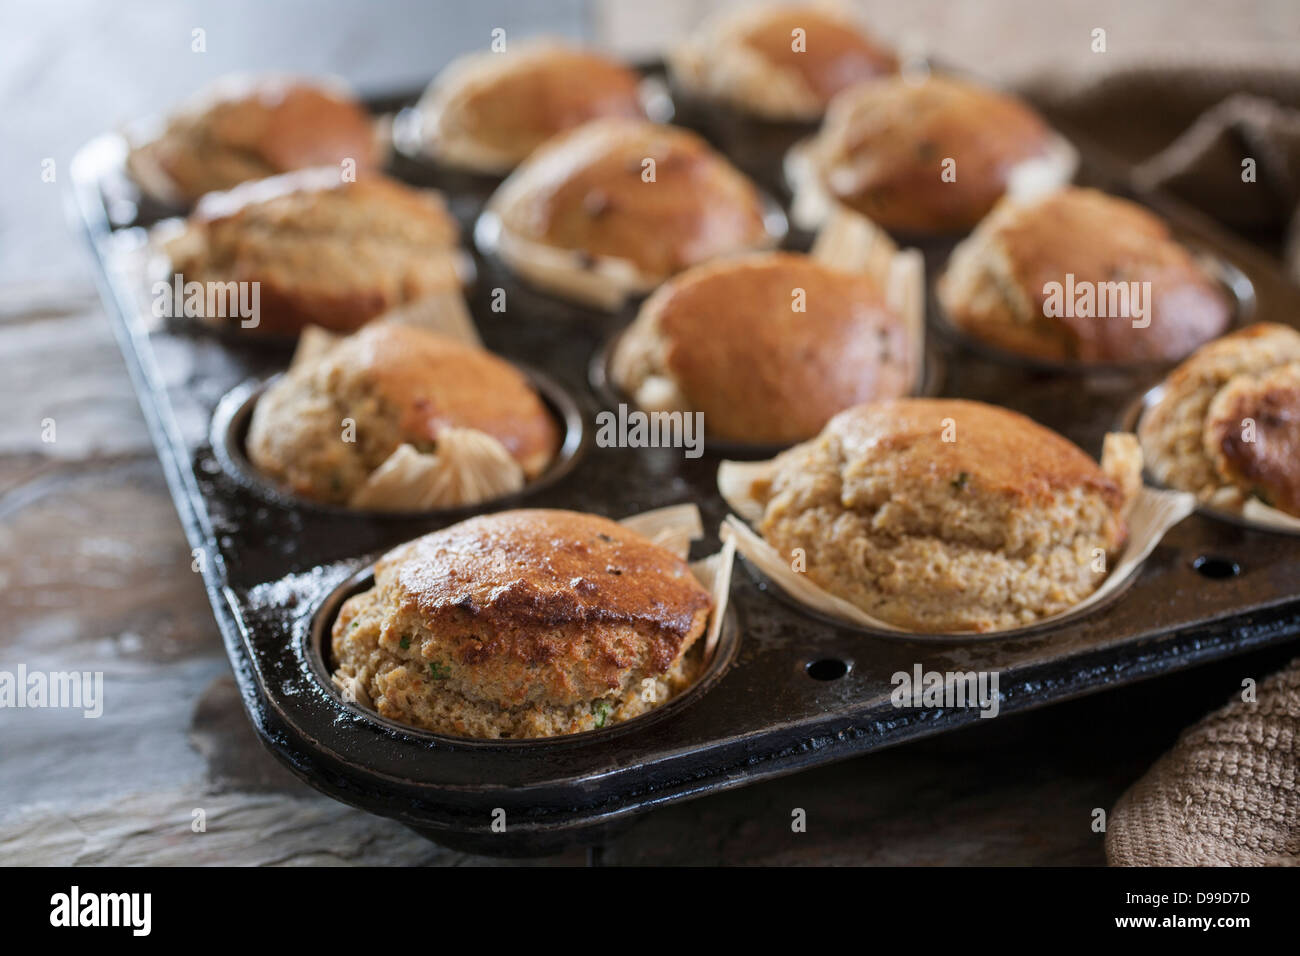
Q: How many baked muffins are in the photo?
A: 12